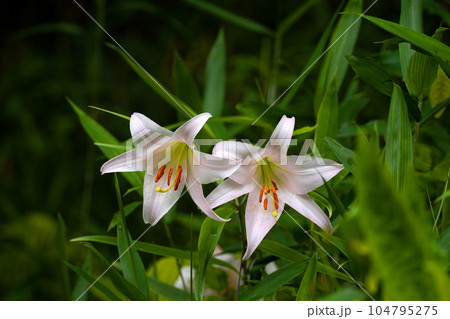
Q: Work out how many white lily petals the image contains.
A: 12